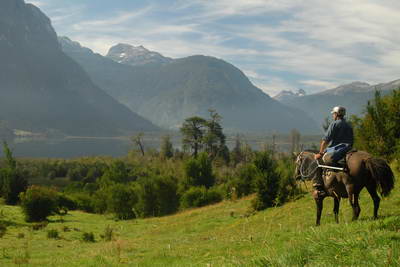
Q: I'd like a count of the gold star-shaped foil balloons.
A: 0